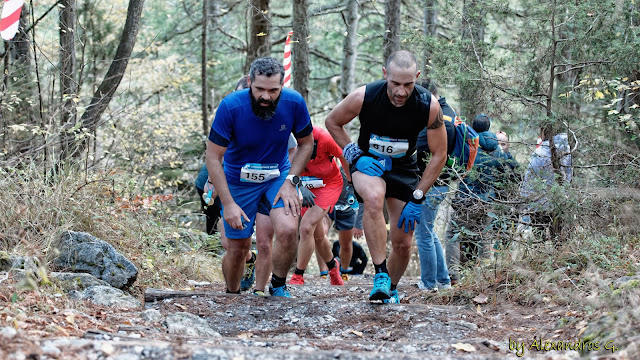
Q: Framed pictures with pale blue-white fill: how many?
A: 0